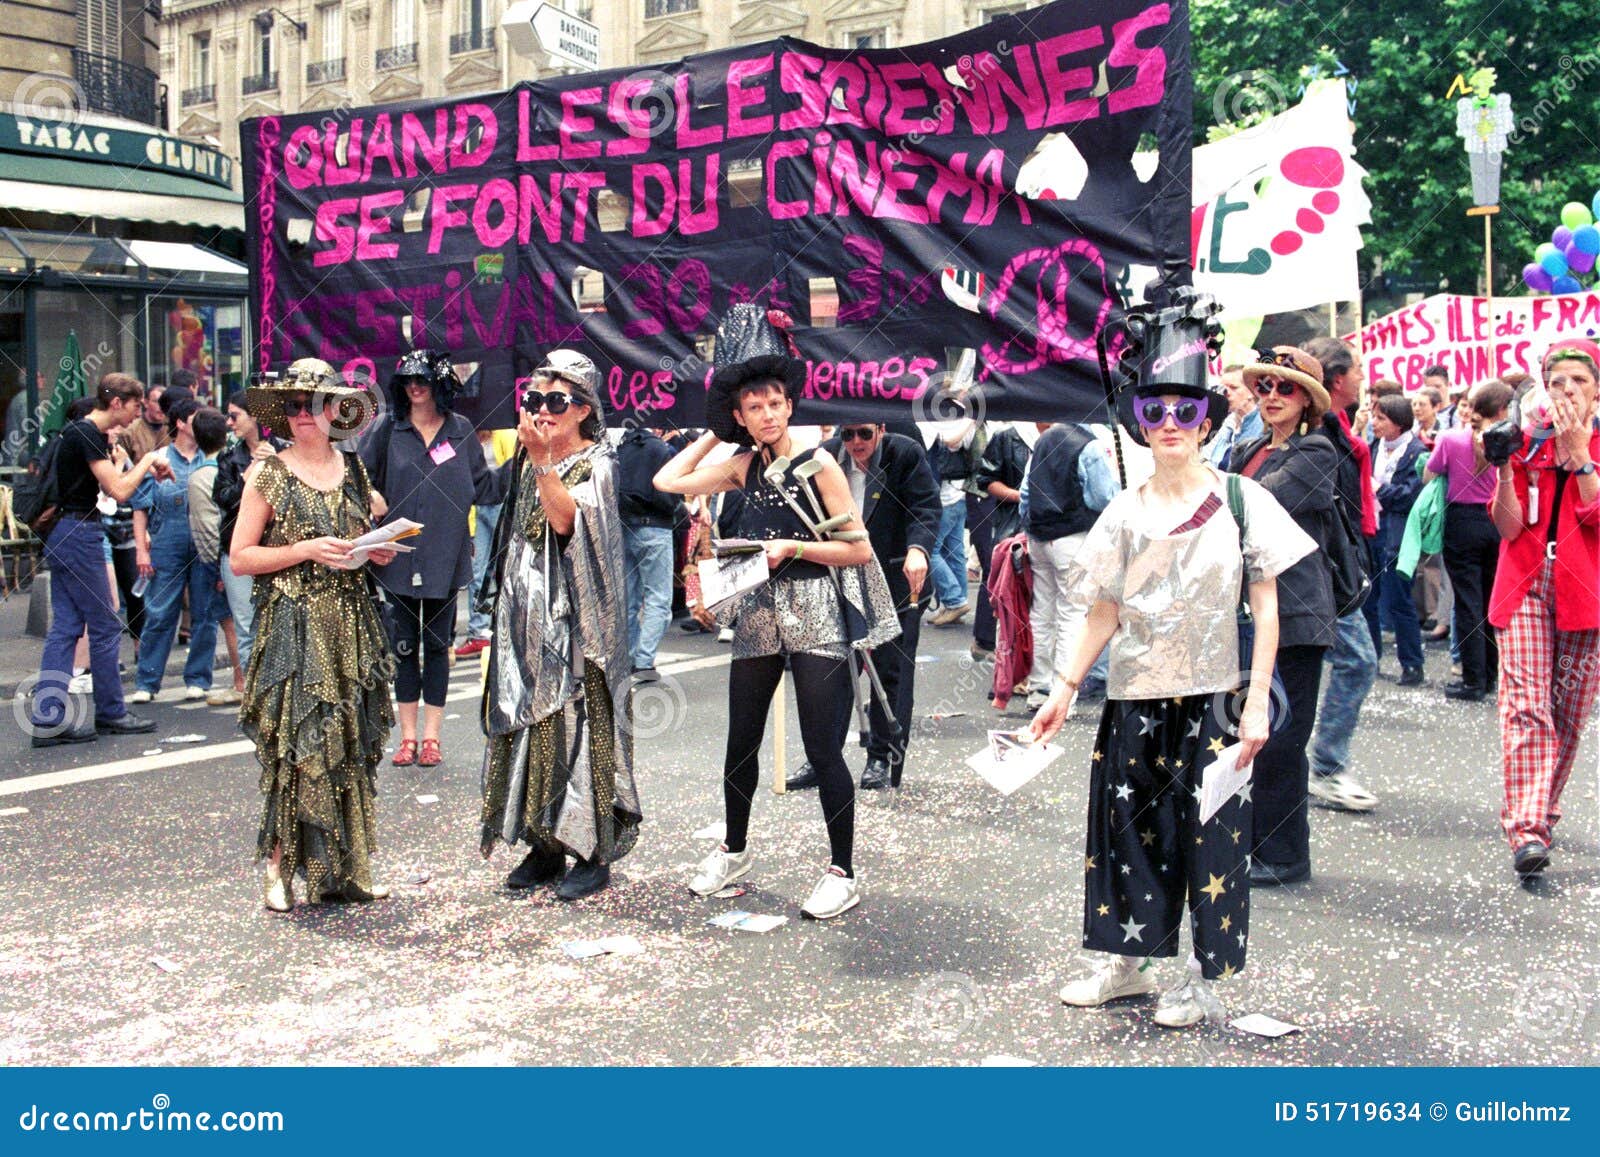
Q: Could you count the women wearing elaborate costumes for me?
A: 4